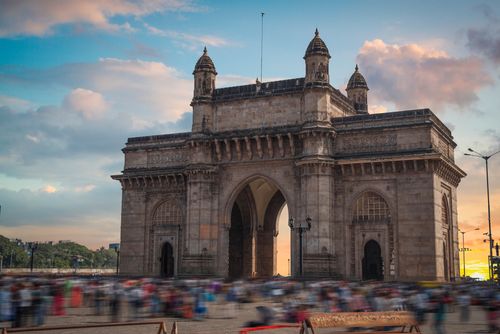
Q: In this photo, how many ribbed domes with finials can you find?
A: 3